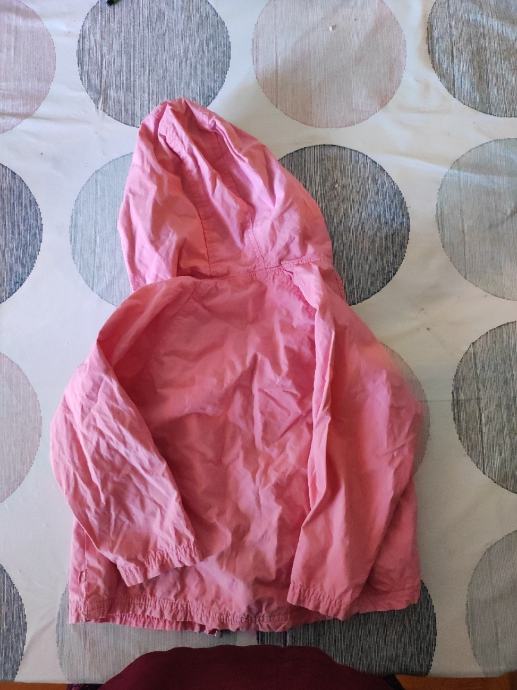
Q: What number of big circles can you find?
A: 15